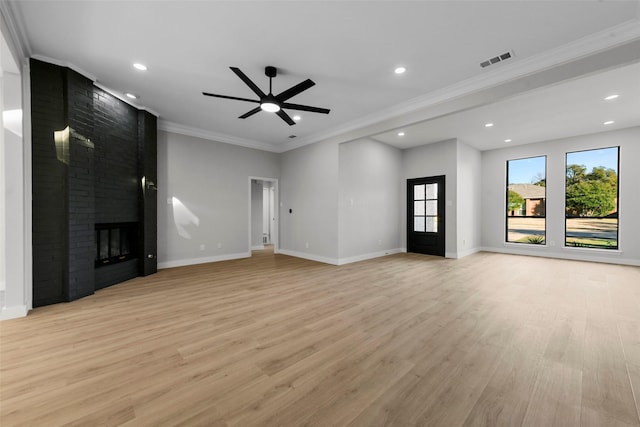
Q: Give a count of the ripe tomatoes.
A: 0